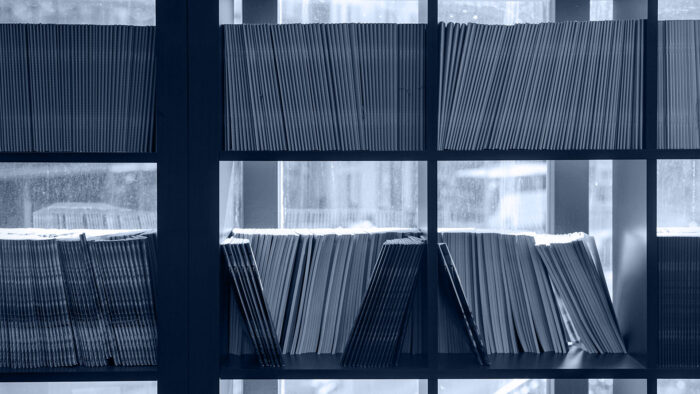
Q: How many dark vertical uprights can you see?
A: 3